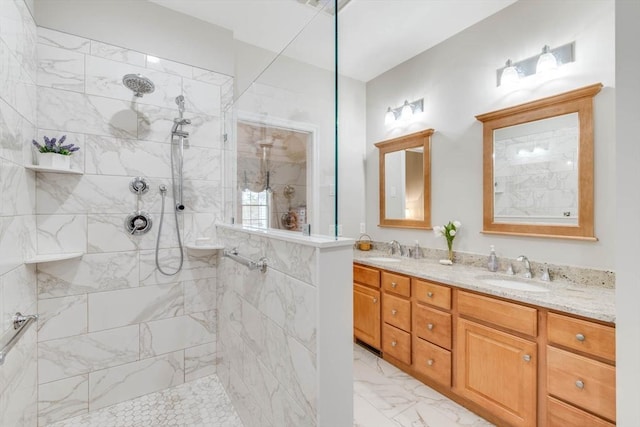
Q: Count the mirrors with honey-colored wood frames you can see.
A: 2